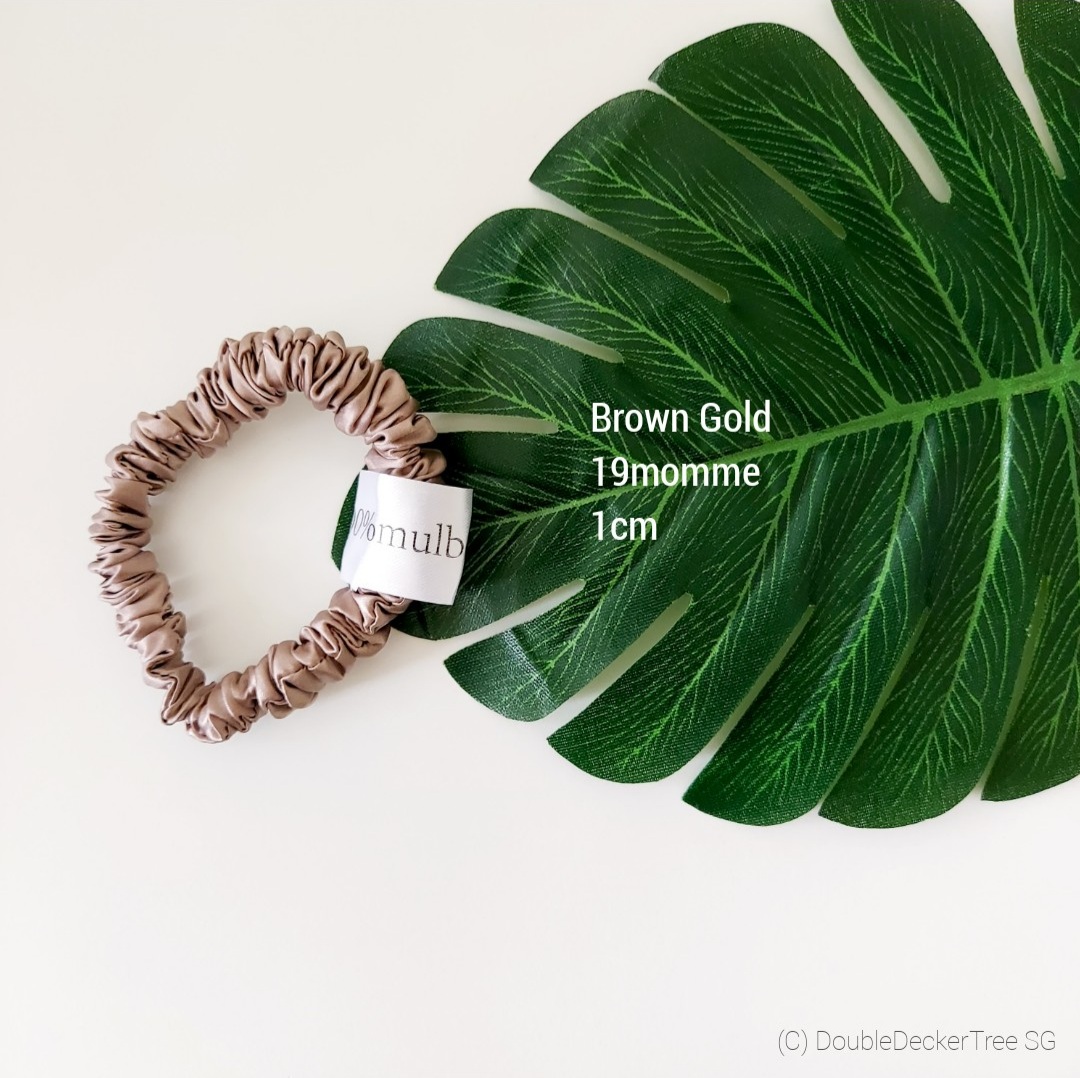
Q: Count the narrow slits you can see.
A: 11